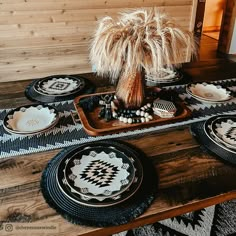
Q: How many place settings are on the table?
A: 4